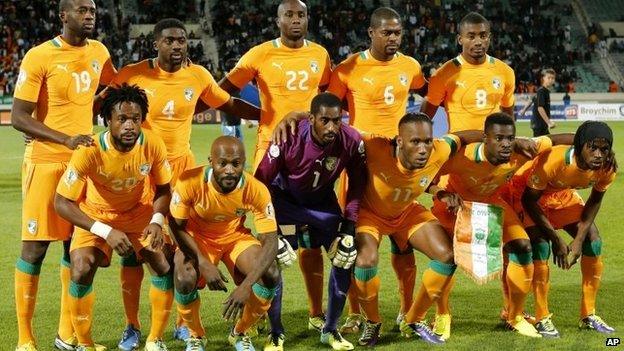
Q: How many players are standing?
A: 5